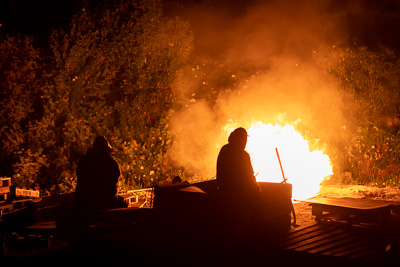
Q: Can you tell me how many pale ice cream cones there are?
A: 0